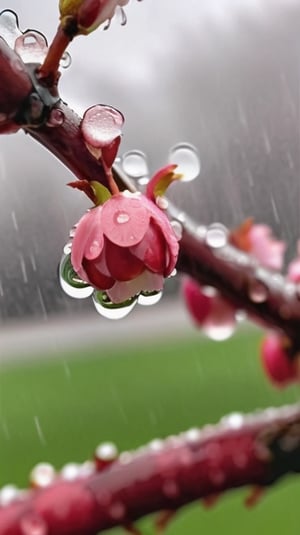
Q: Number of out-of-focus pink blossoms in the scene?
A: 4